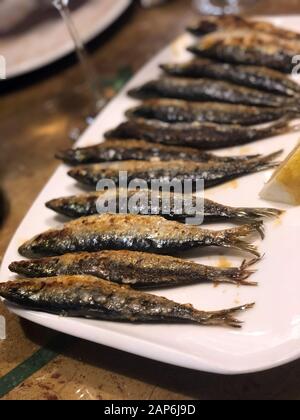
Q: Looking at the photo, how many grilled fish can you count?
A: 12